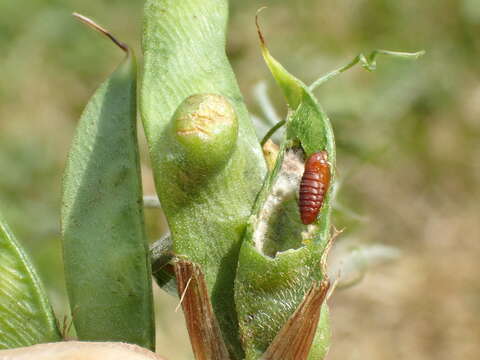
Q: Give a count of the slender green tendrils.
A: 1